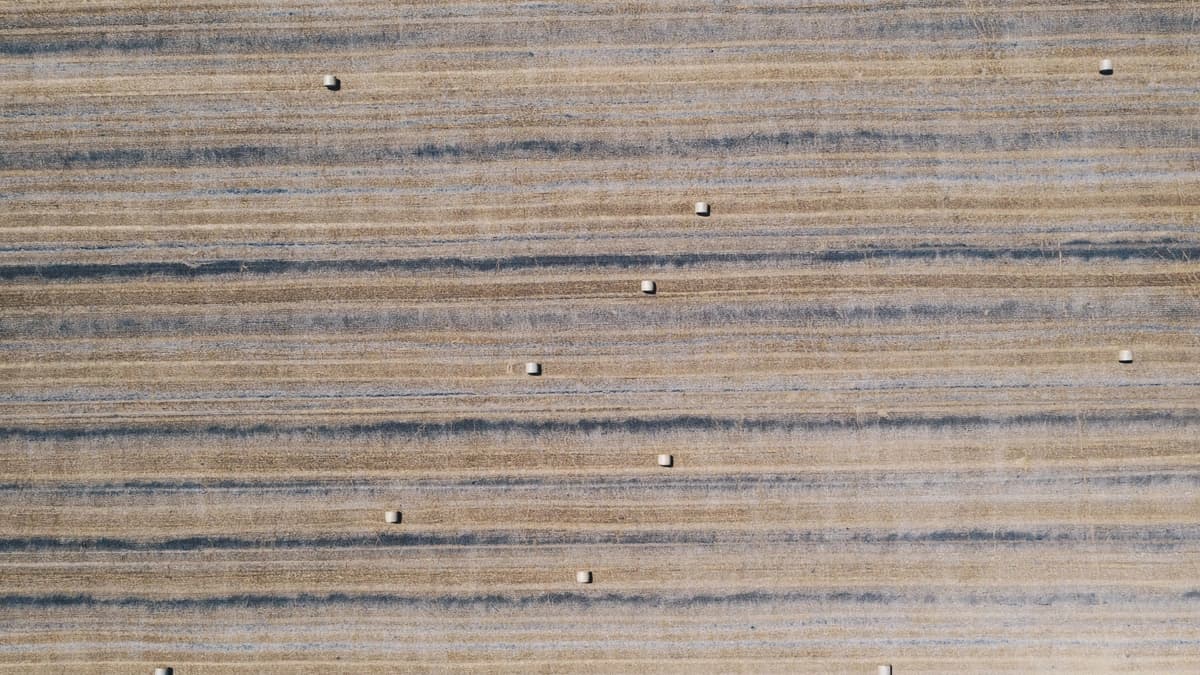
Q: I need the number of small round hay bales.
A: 11